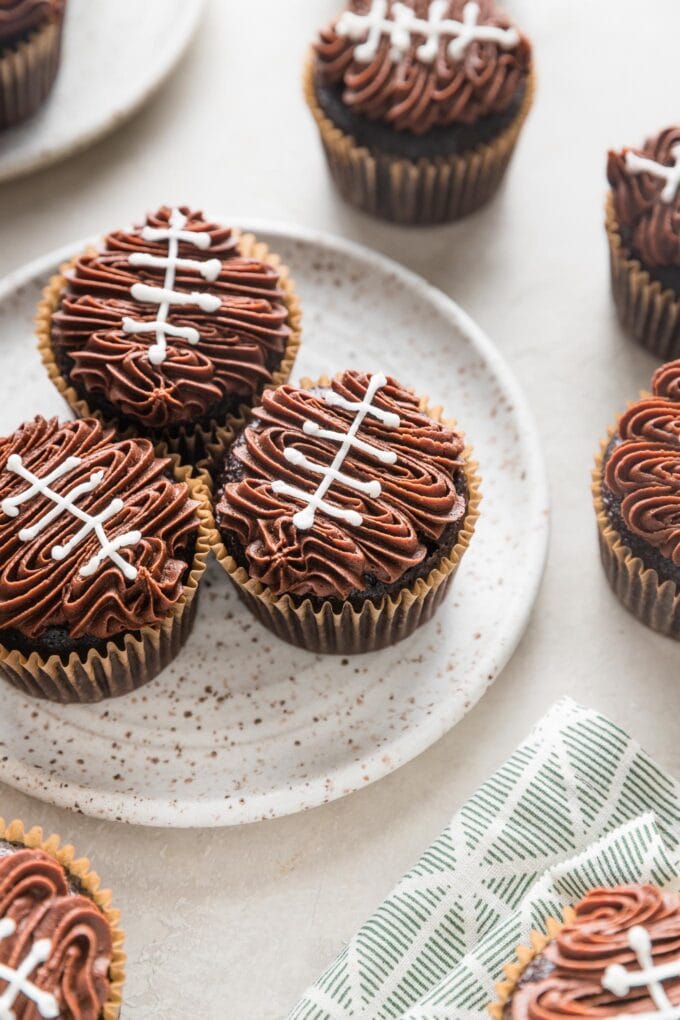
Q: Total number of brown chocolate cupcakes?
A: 9